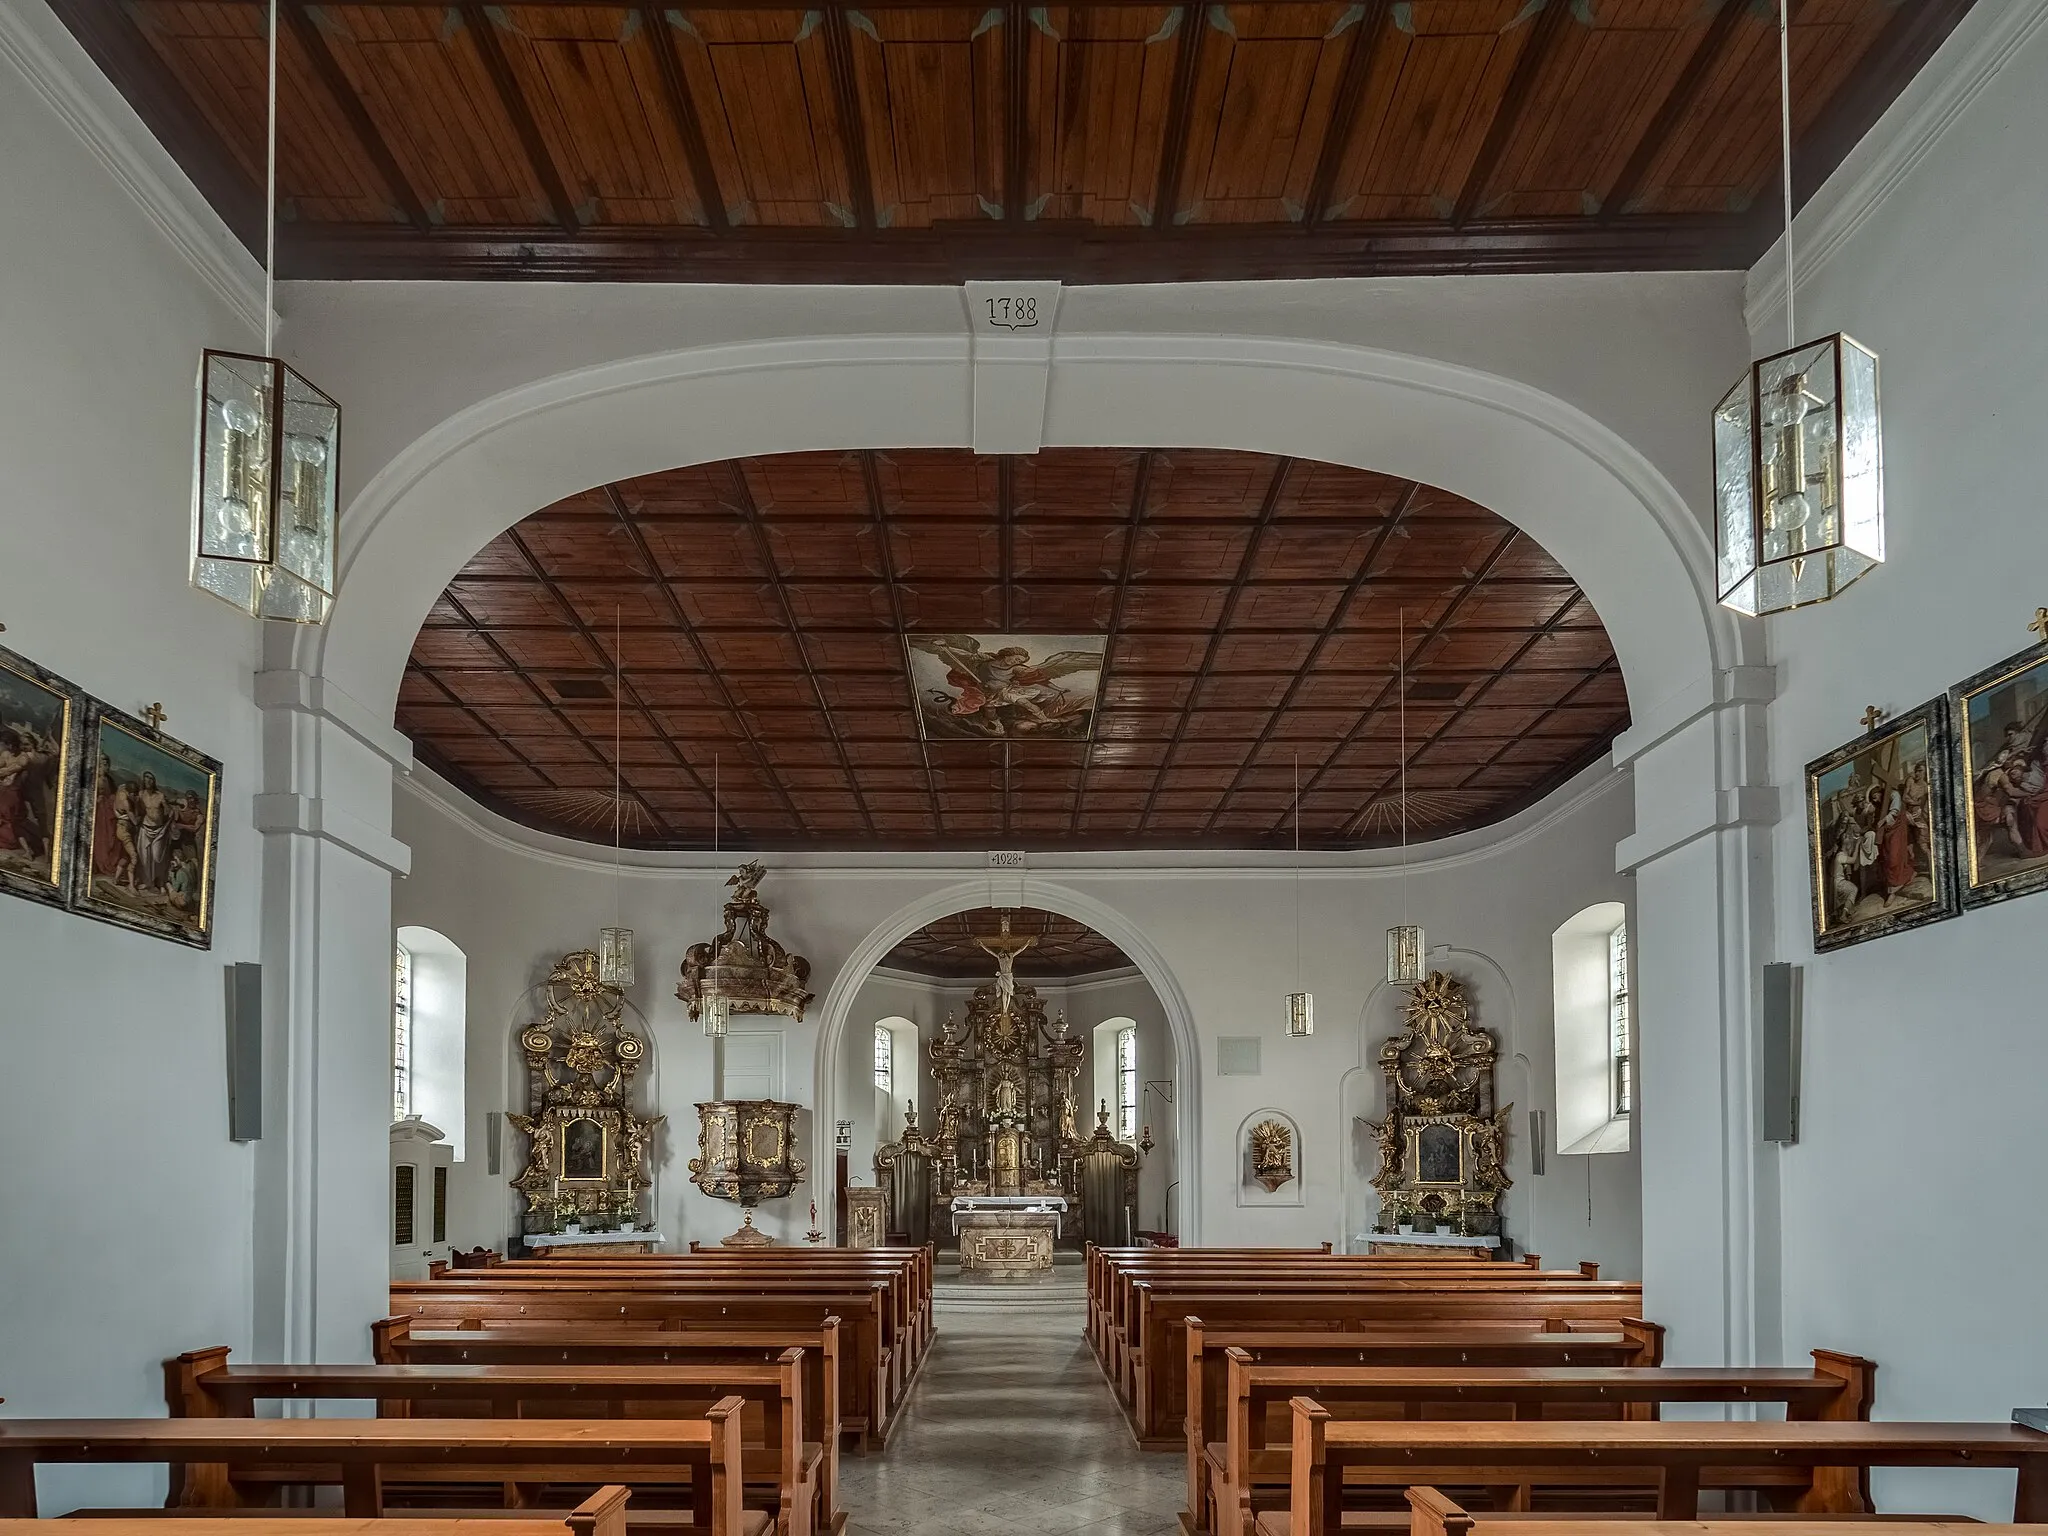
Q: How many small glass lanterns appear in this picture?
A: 4